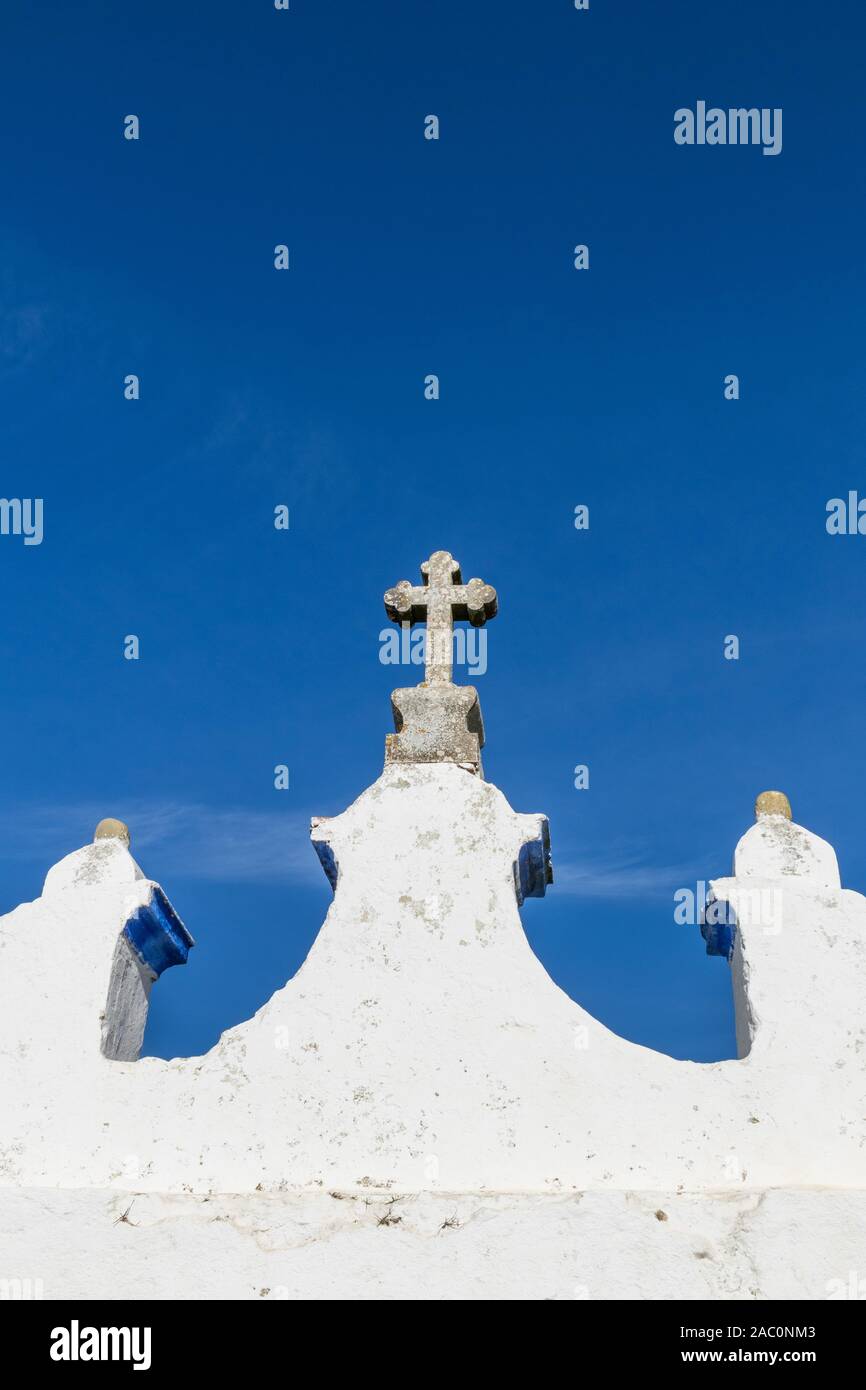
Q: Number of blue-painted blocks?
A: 4